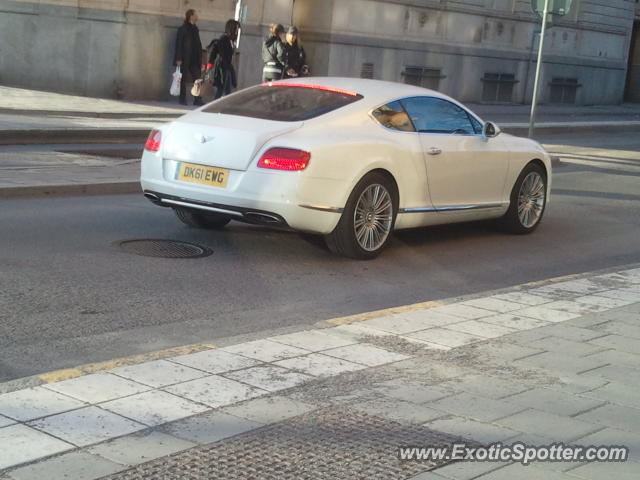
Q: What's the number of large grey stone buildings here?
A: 1